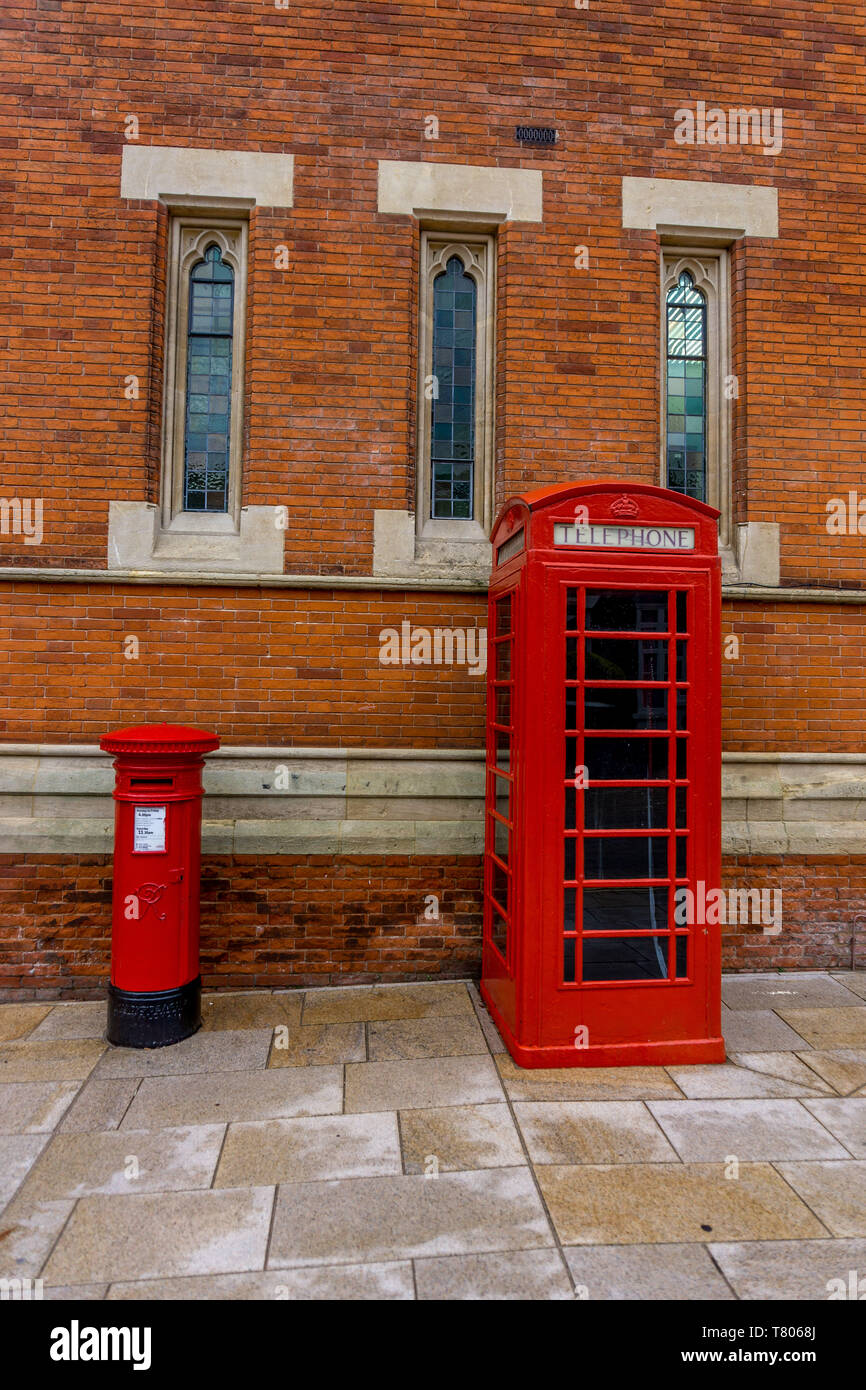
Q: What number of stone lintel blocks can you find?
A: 3